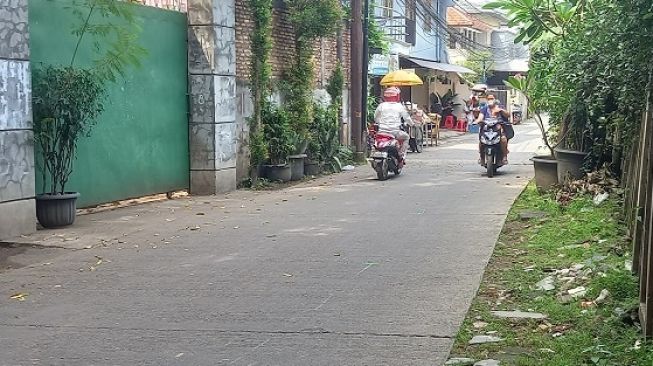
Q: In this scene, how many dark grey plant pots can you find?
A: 6